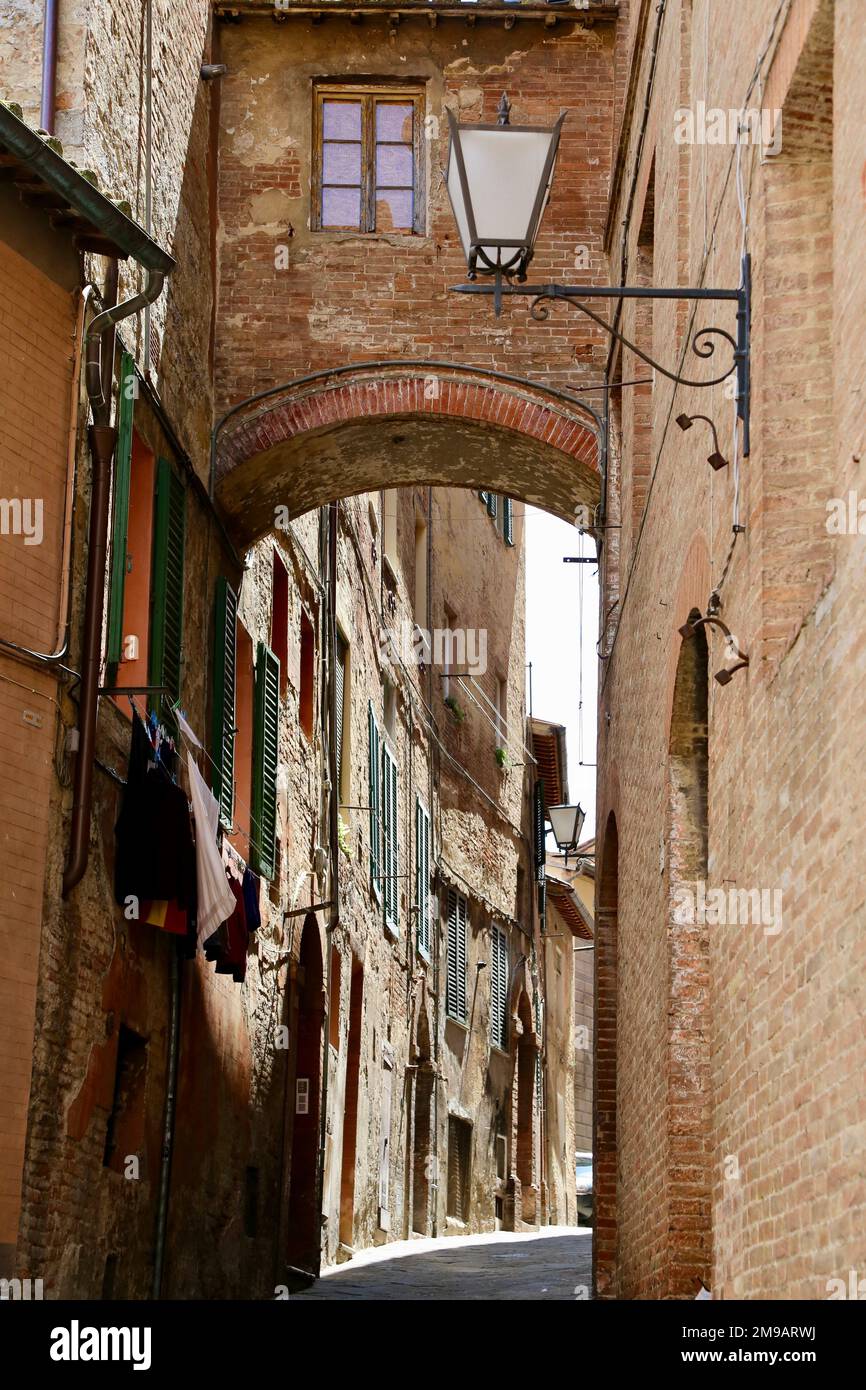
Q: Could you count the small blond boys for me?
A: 0